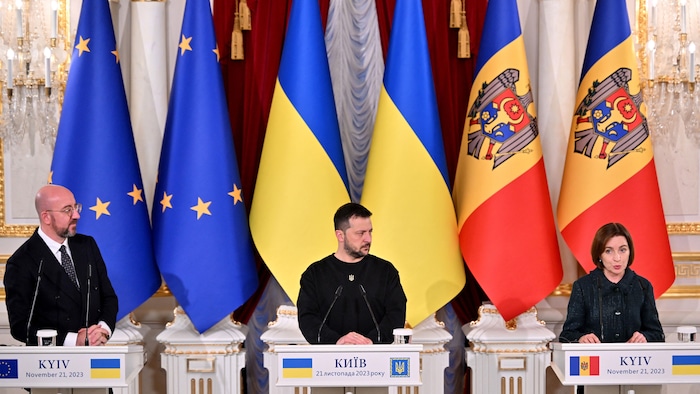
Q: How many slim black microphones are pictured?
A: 6